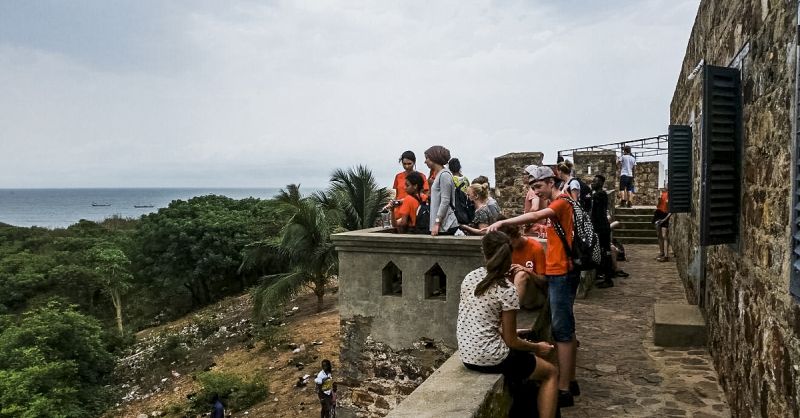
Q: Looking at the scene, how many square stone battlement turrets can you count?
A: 3